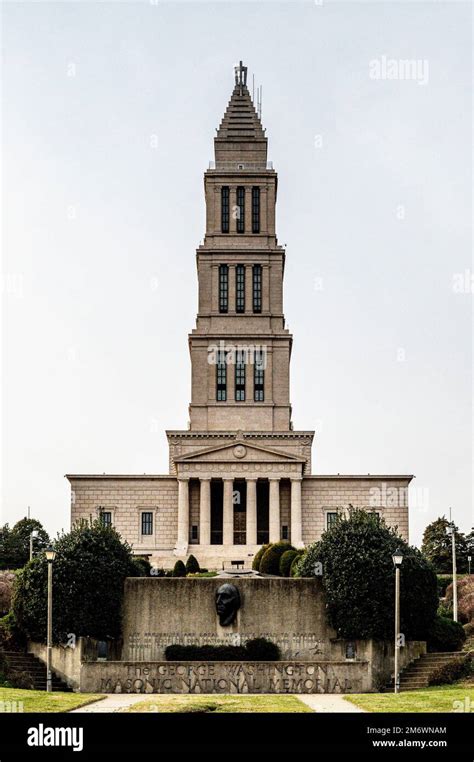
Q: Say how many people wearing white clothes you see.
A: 0